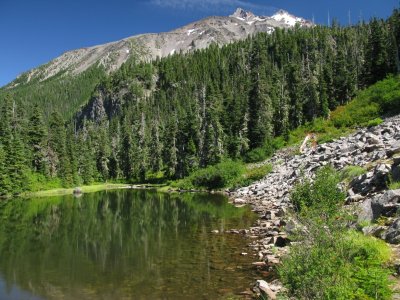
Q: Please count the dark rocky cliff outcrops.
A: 1